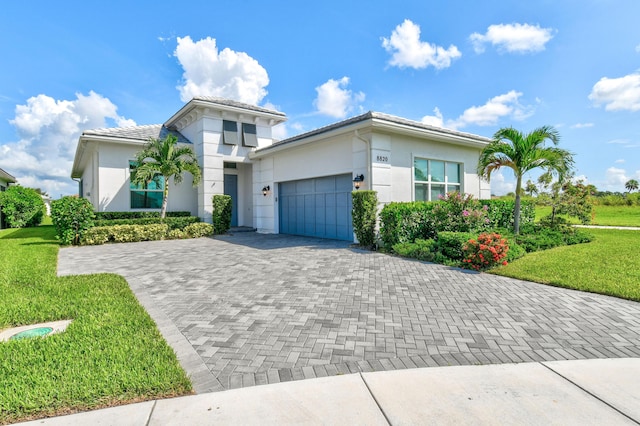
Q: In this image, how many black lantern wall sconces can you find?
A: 2